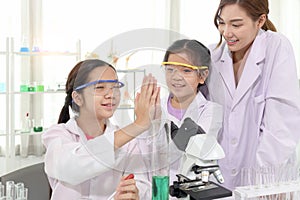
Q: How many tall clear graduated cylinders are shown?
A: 1